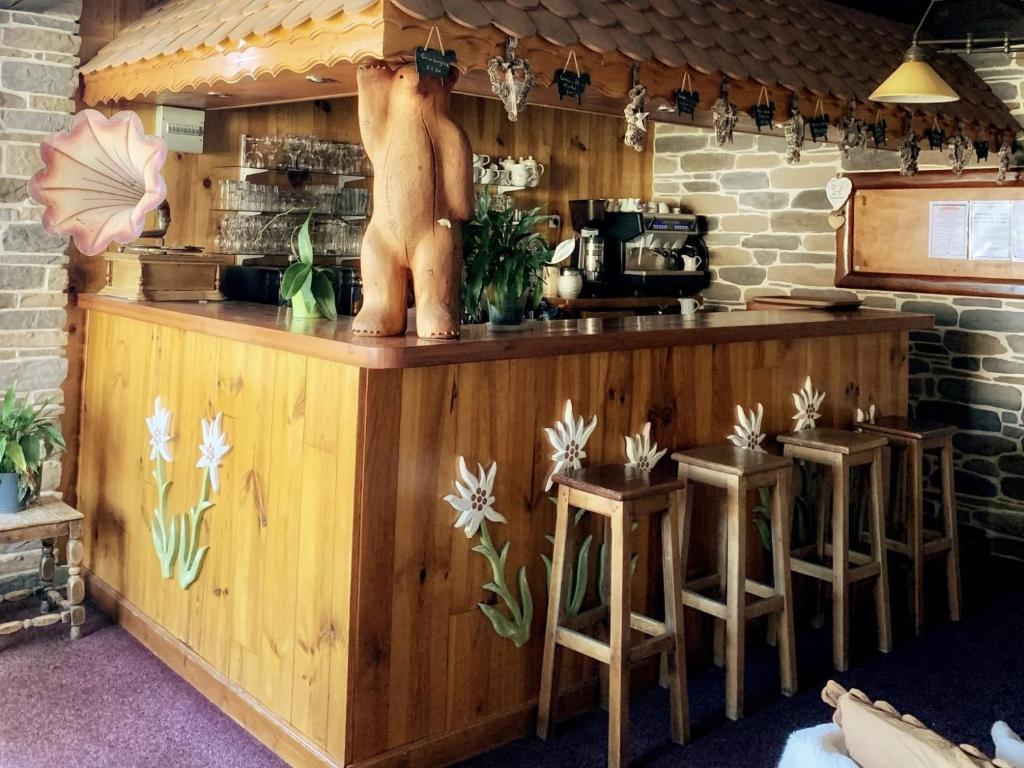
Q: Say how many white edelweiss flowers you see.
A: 8